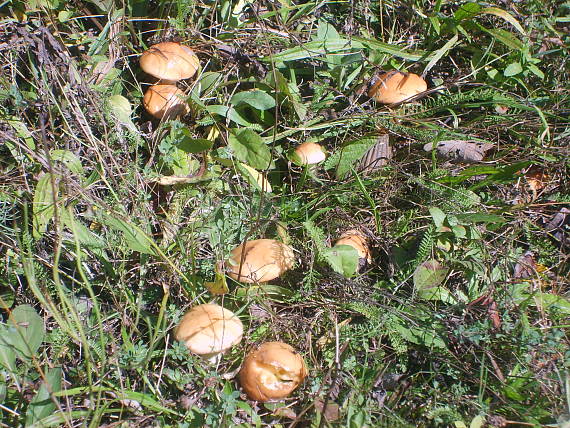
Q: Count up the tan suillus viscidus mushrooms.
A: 8